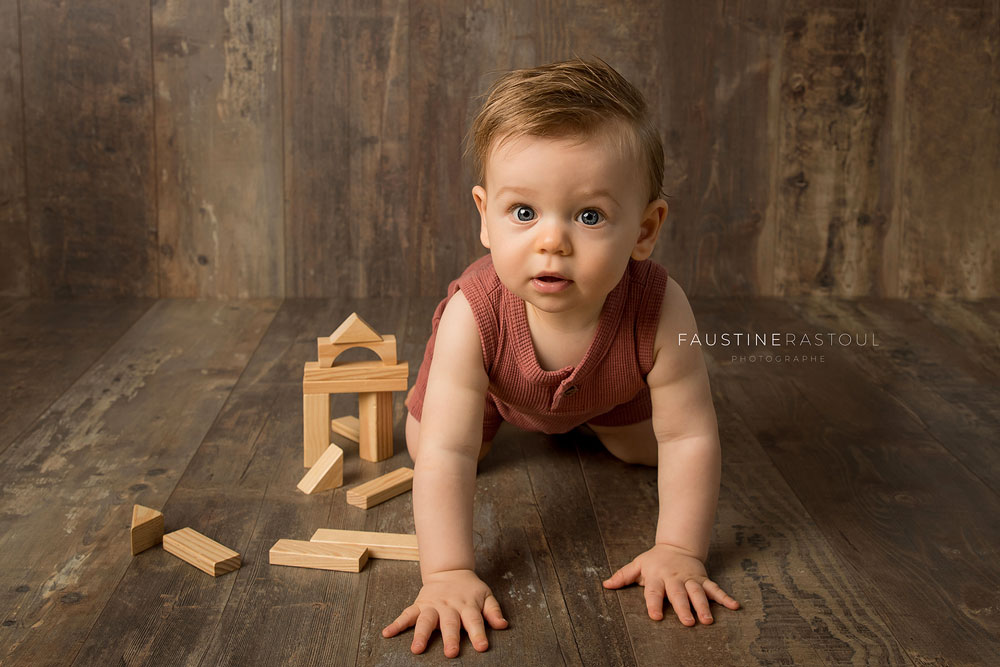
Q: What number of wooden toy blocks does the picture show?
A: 13